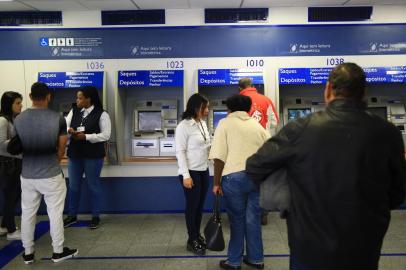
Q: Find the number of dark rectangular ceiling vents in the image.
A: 4